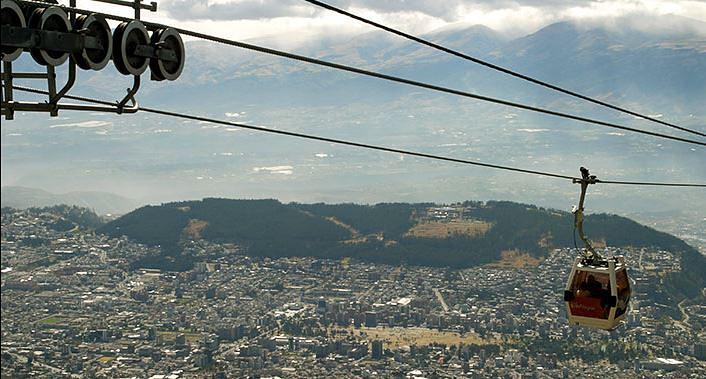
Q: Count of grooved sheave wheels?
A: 5